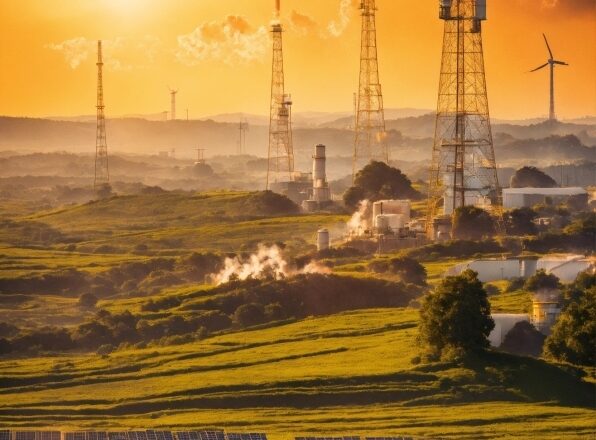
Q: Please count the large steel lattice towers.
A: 4